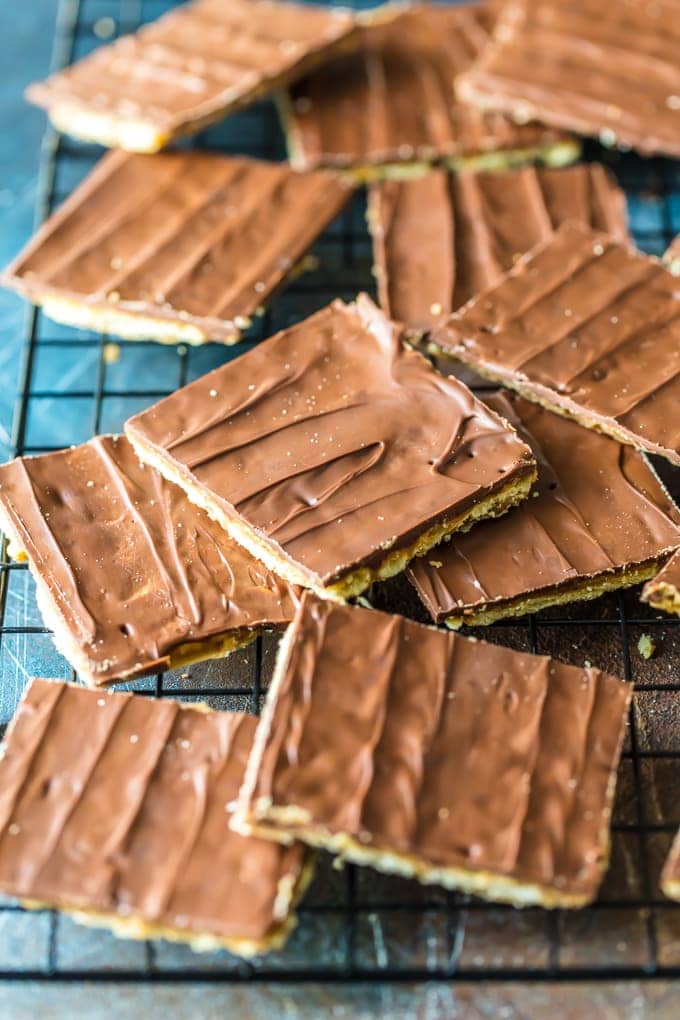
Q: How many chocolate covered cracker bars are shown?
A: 14